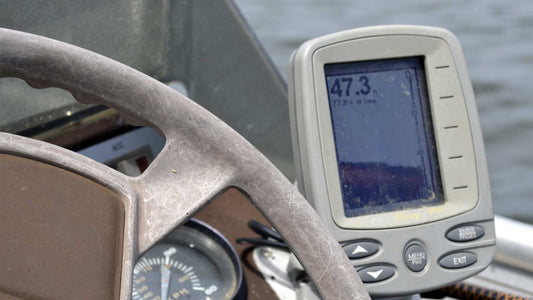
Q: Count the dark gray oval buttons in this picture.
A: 5